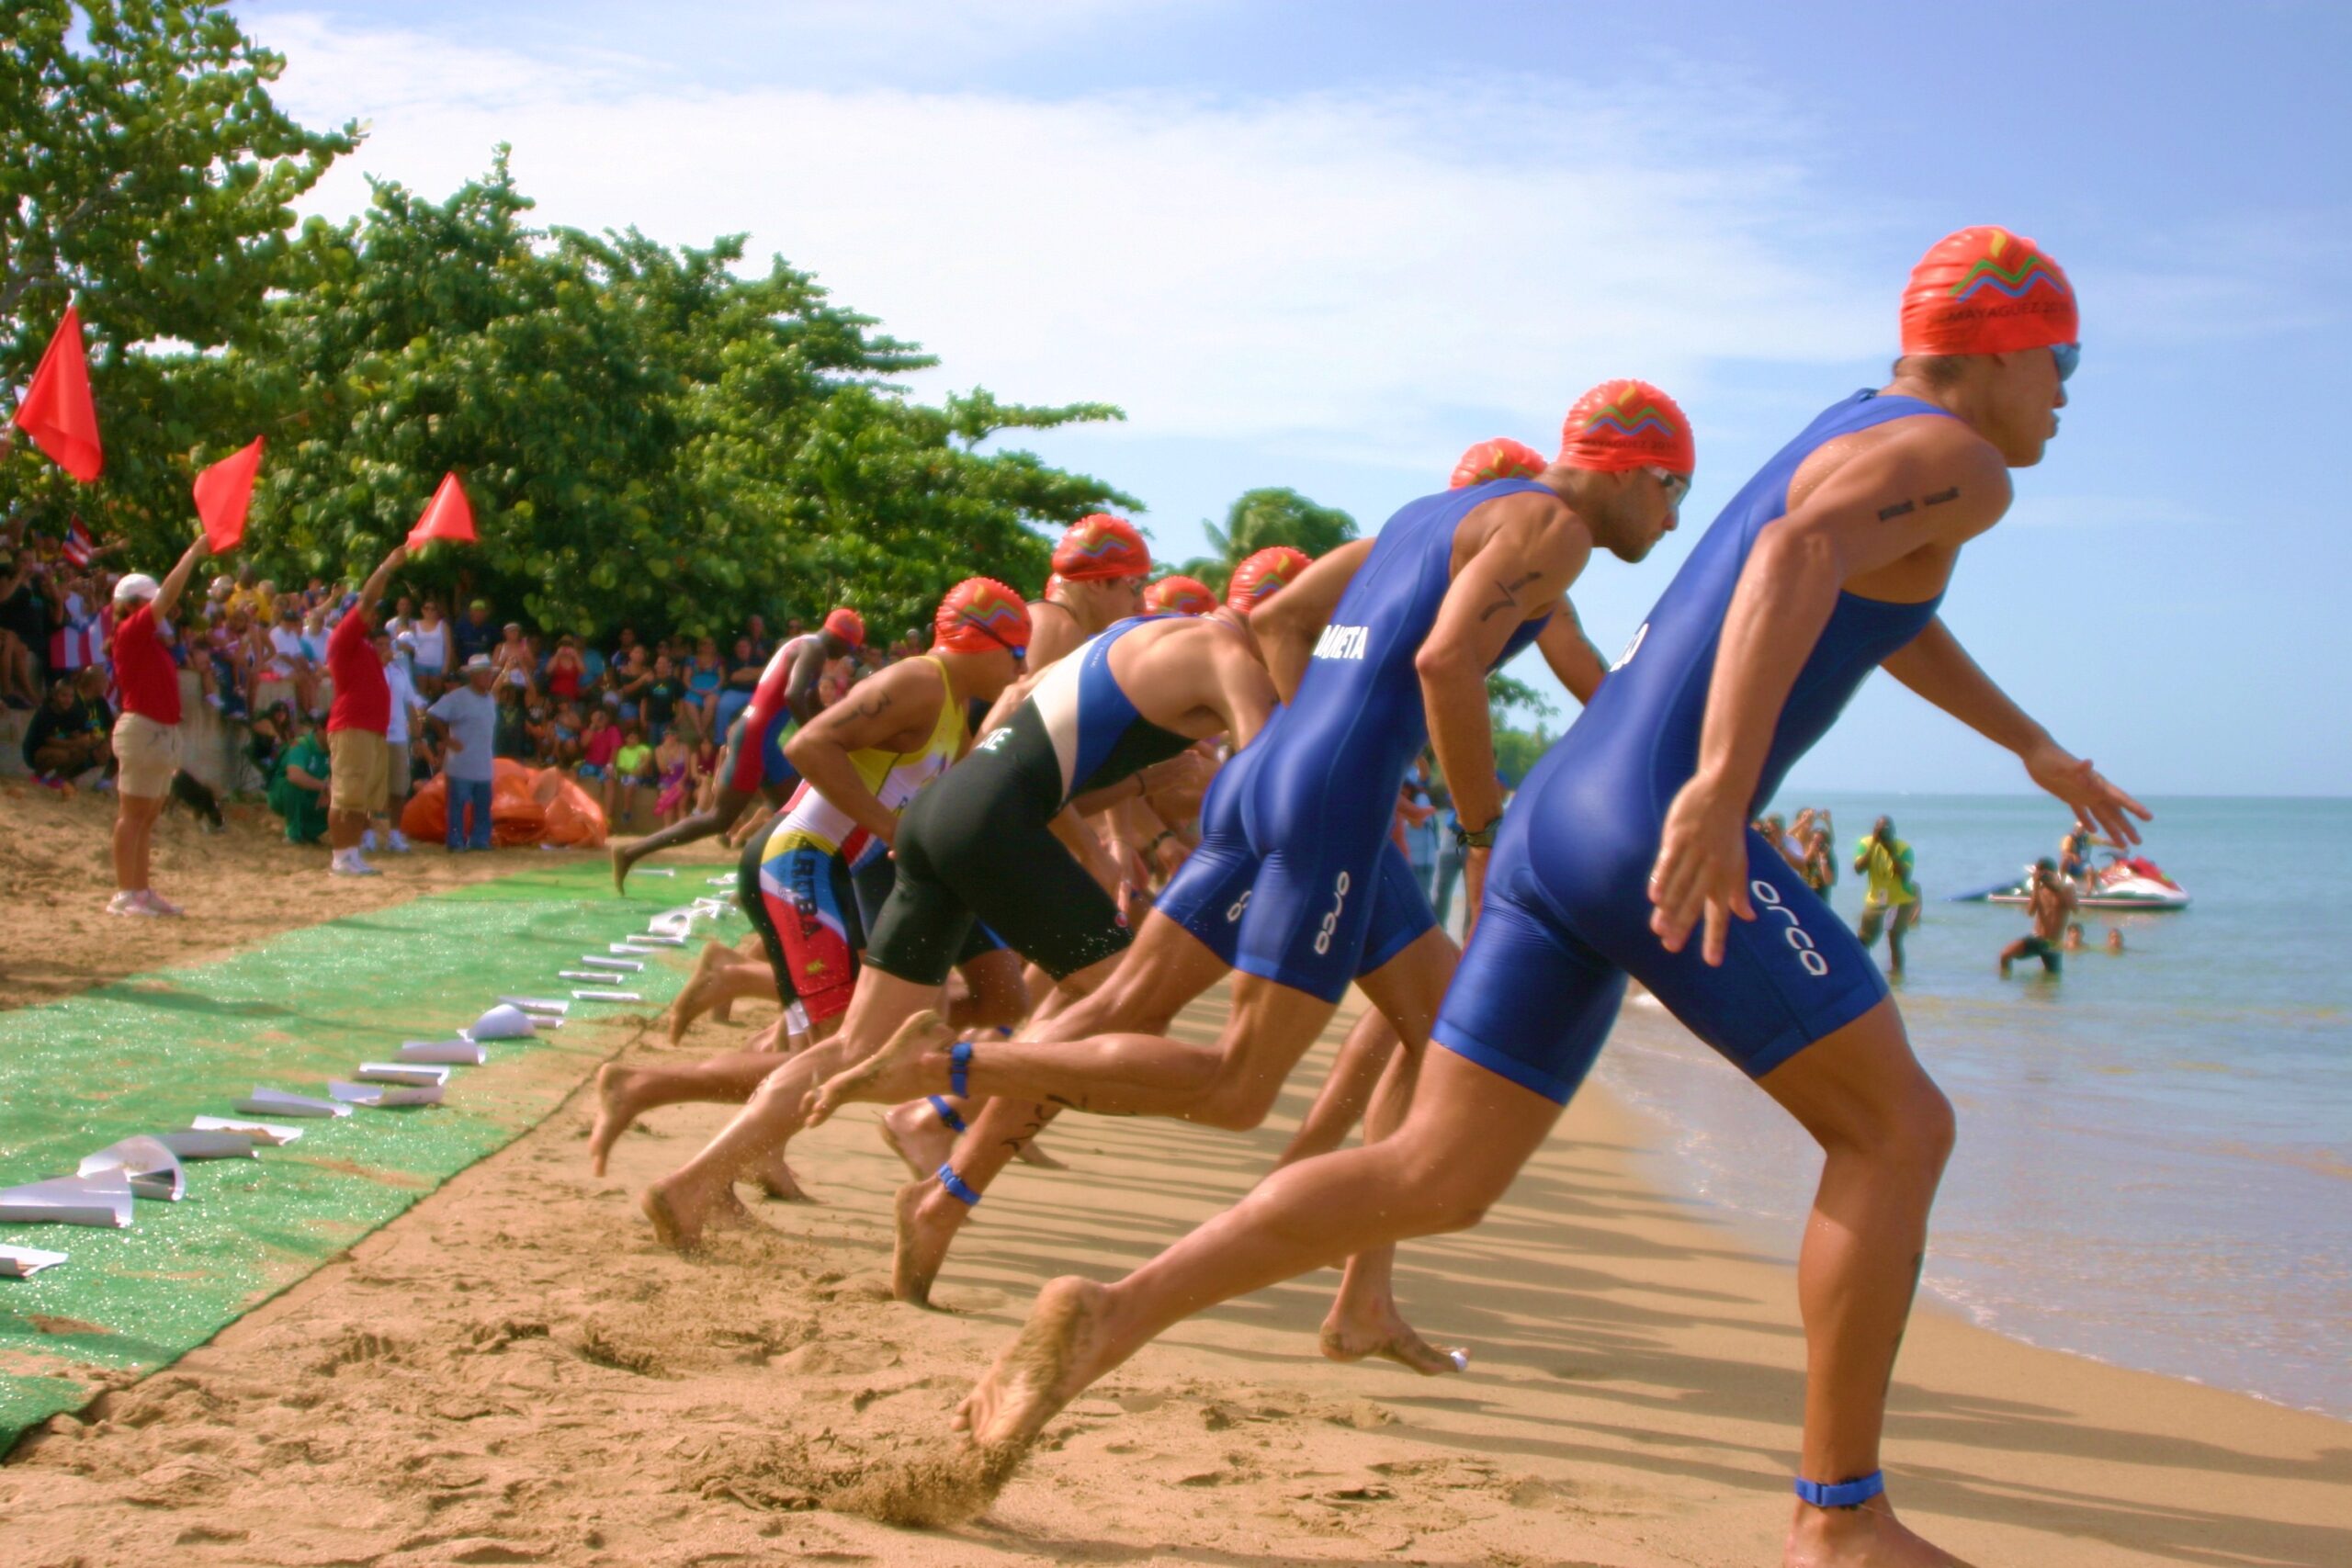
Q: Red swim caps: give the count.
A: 8